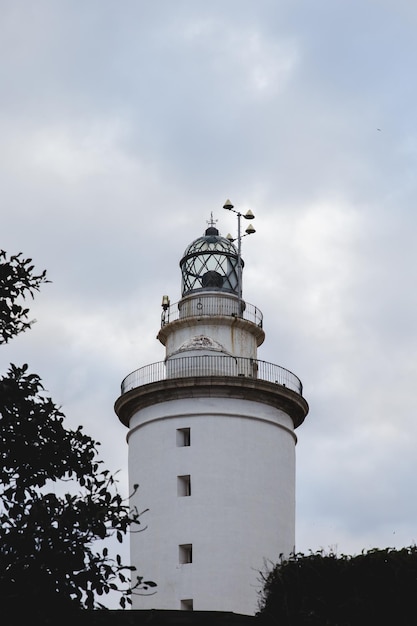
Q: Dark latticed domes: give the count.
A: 1